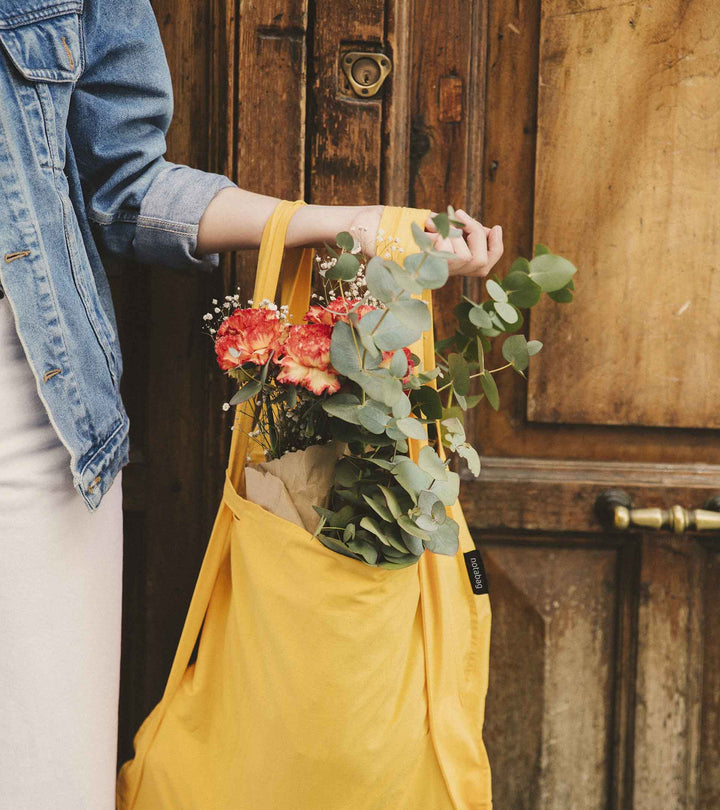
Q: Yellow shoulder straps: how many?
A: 2